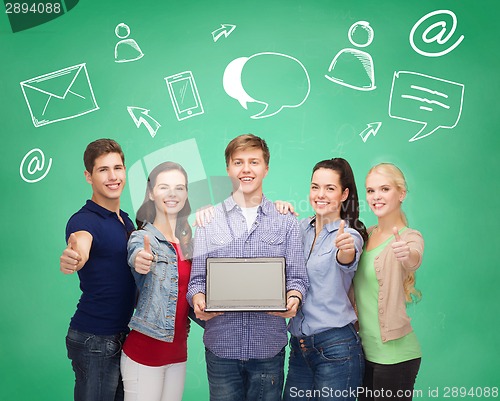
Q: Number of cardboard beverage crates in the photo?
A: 0